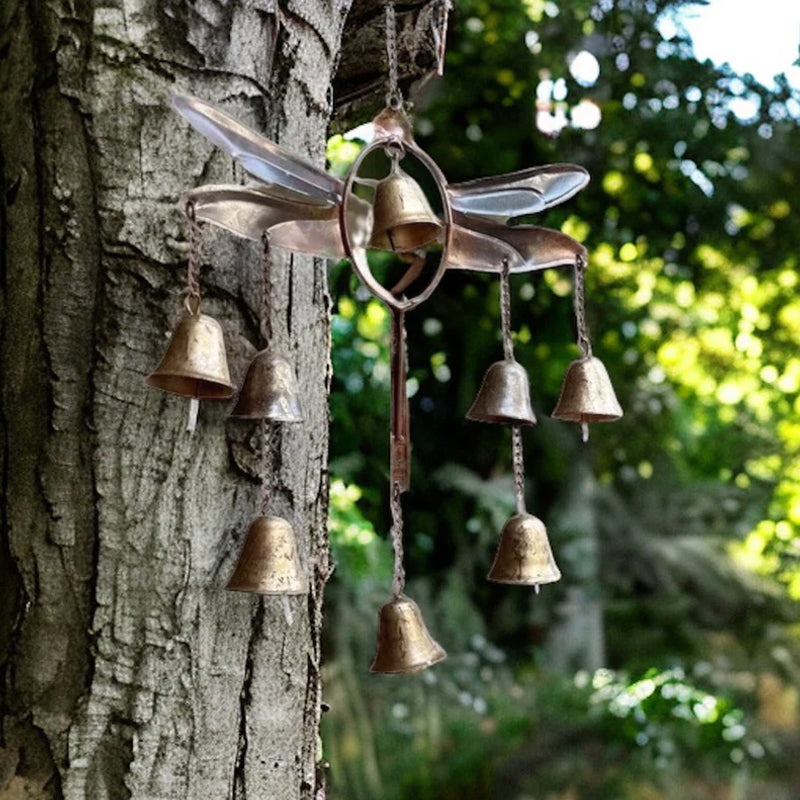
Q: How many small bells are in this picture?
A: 8